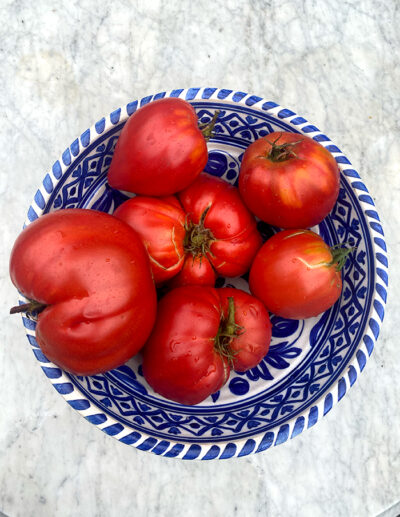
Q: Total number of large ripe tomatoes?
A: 6